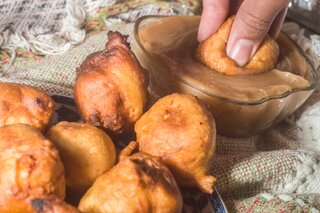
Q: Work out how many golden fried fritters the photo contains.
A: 8